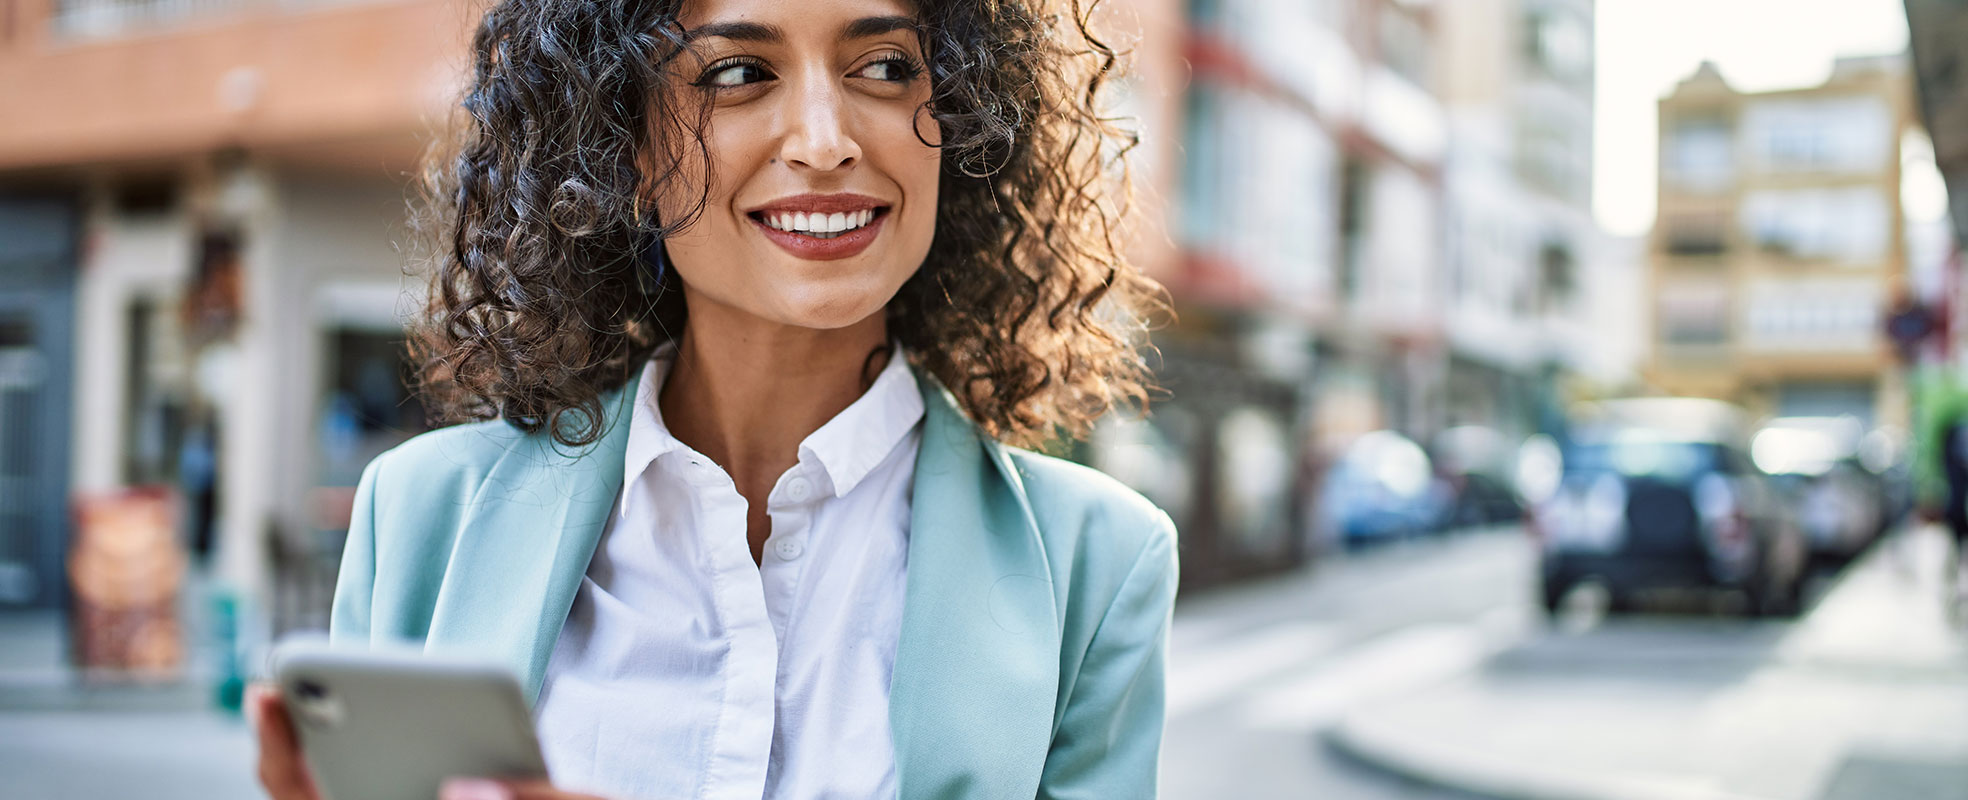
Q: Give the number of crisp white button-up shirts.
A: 1